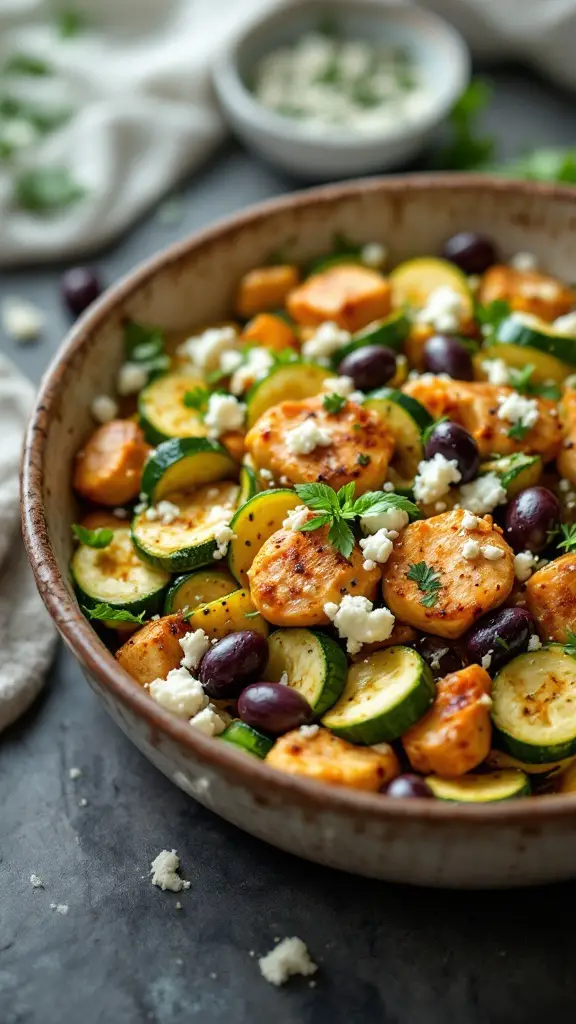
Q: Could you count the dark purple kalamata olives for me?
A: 11